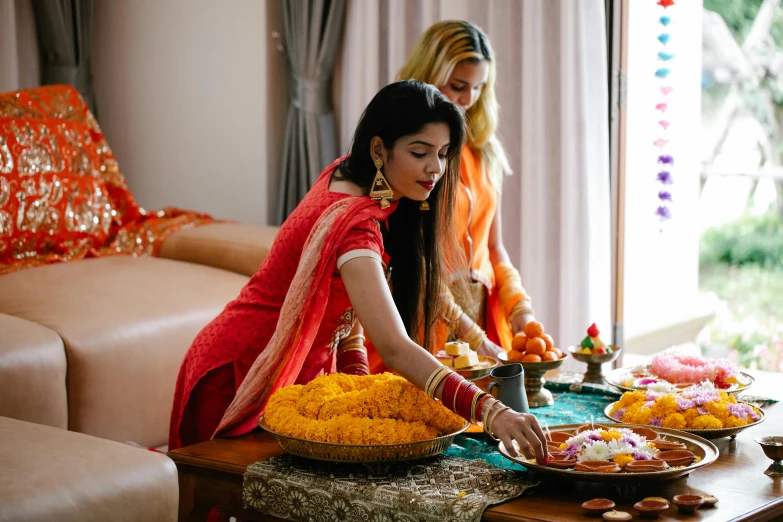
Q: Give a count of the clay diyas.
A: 15